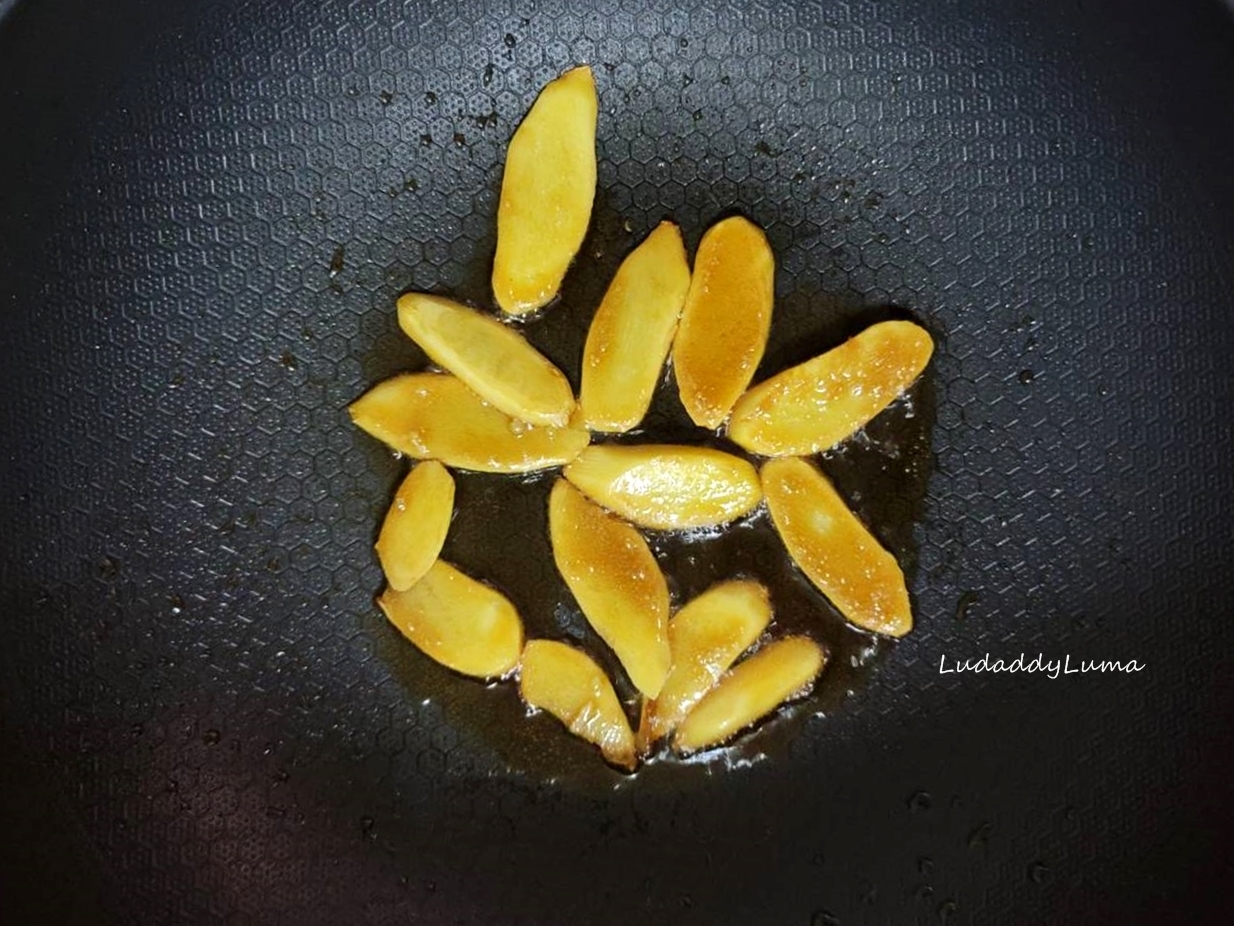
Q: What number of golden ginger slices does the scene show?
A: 14